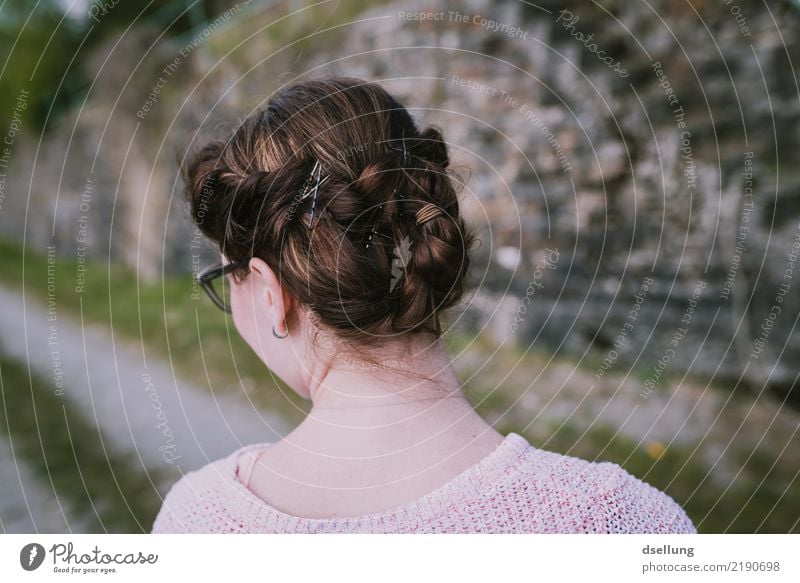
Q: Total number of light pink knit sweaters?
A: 1